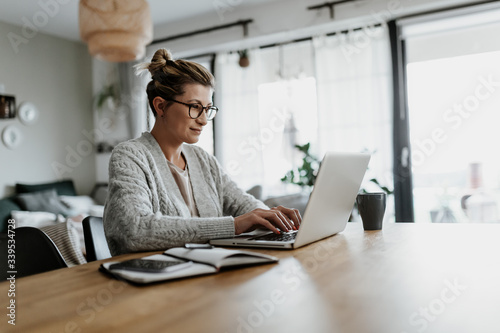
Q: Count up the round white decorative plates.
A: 2